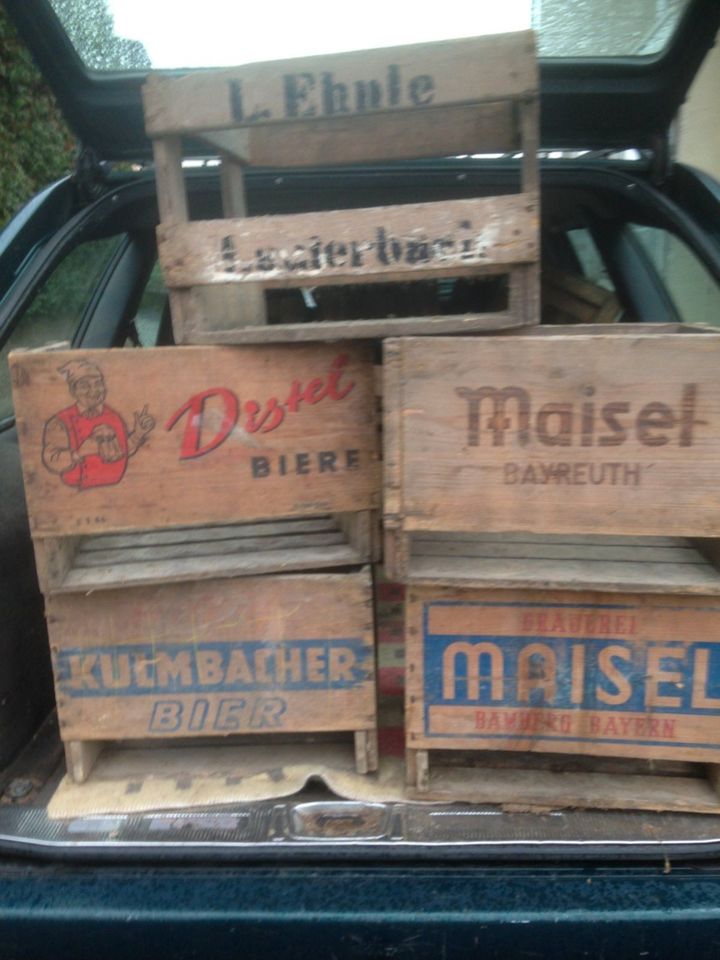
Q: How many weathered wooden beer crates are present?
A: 5